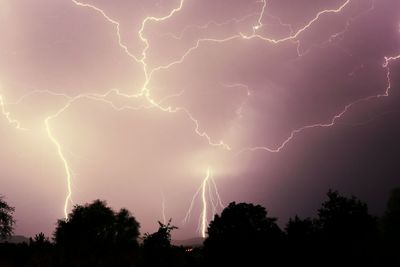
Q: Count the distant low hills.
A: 2